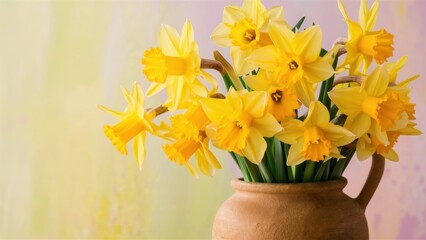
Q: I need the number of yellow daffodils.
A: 13